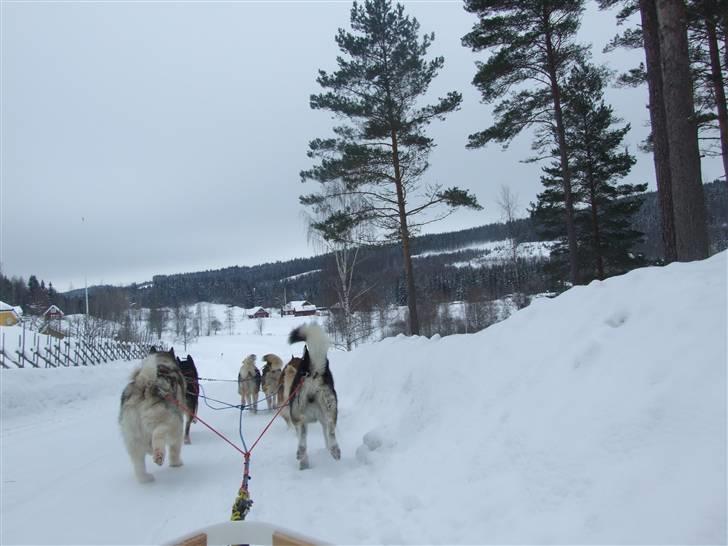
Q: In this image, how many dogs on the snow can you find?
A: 6